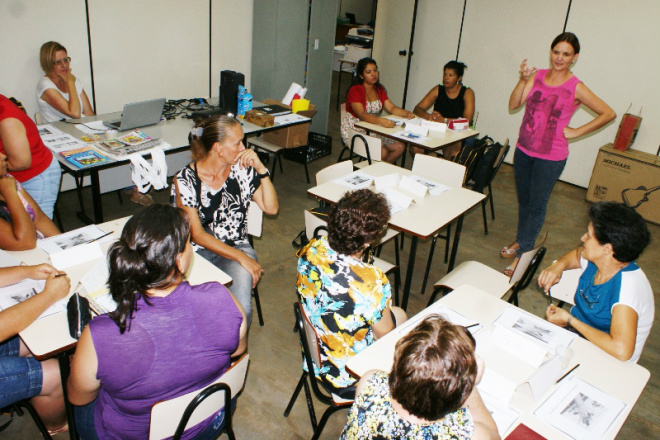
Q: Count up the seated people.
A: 10